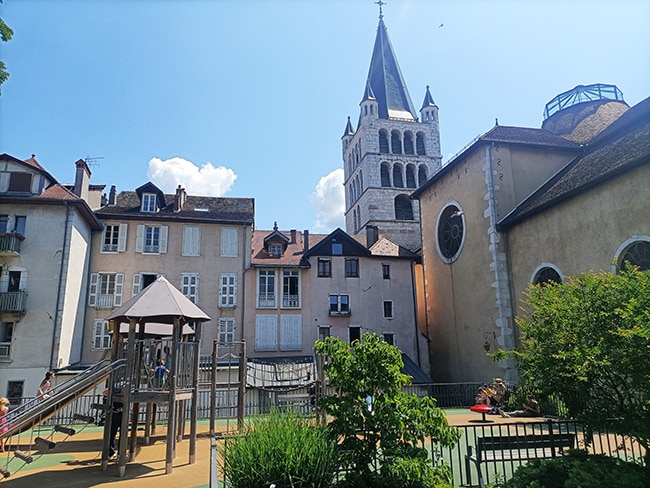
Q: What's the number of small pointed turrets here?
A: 3